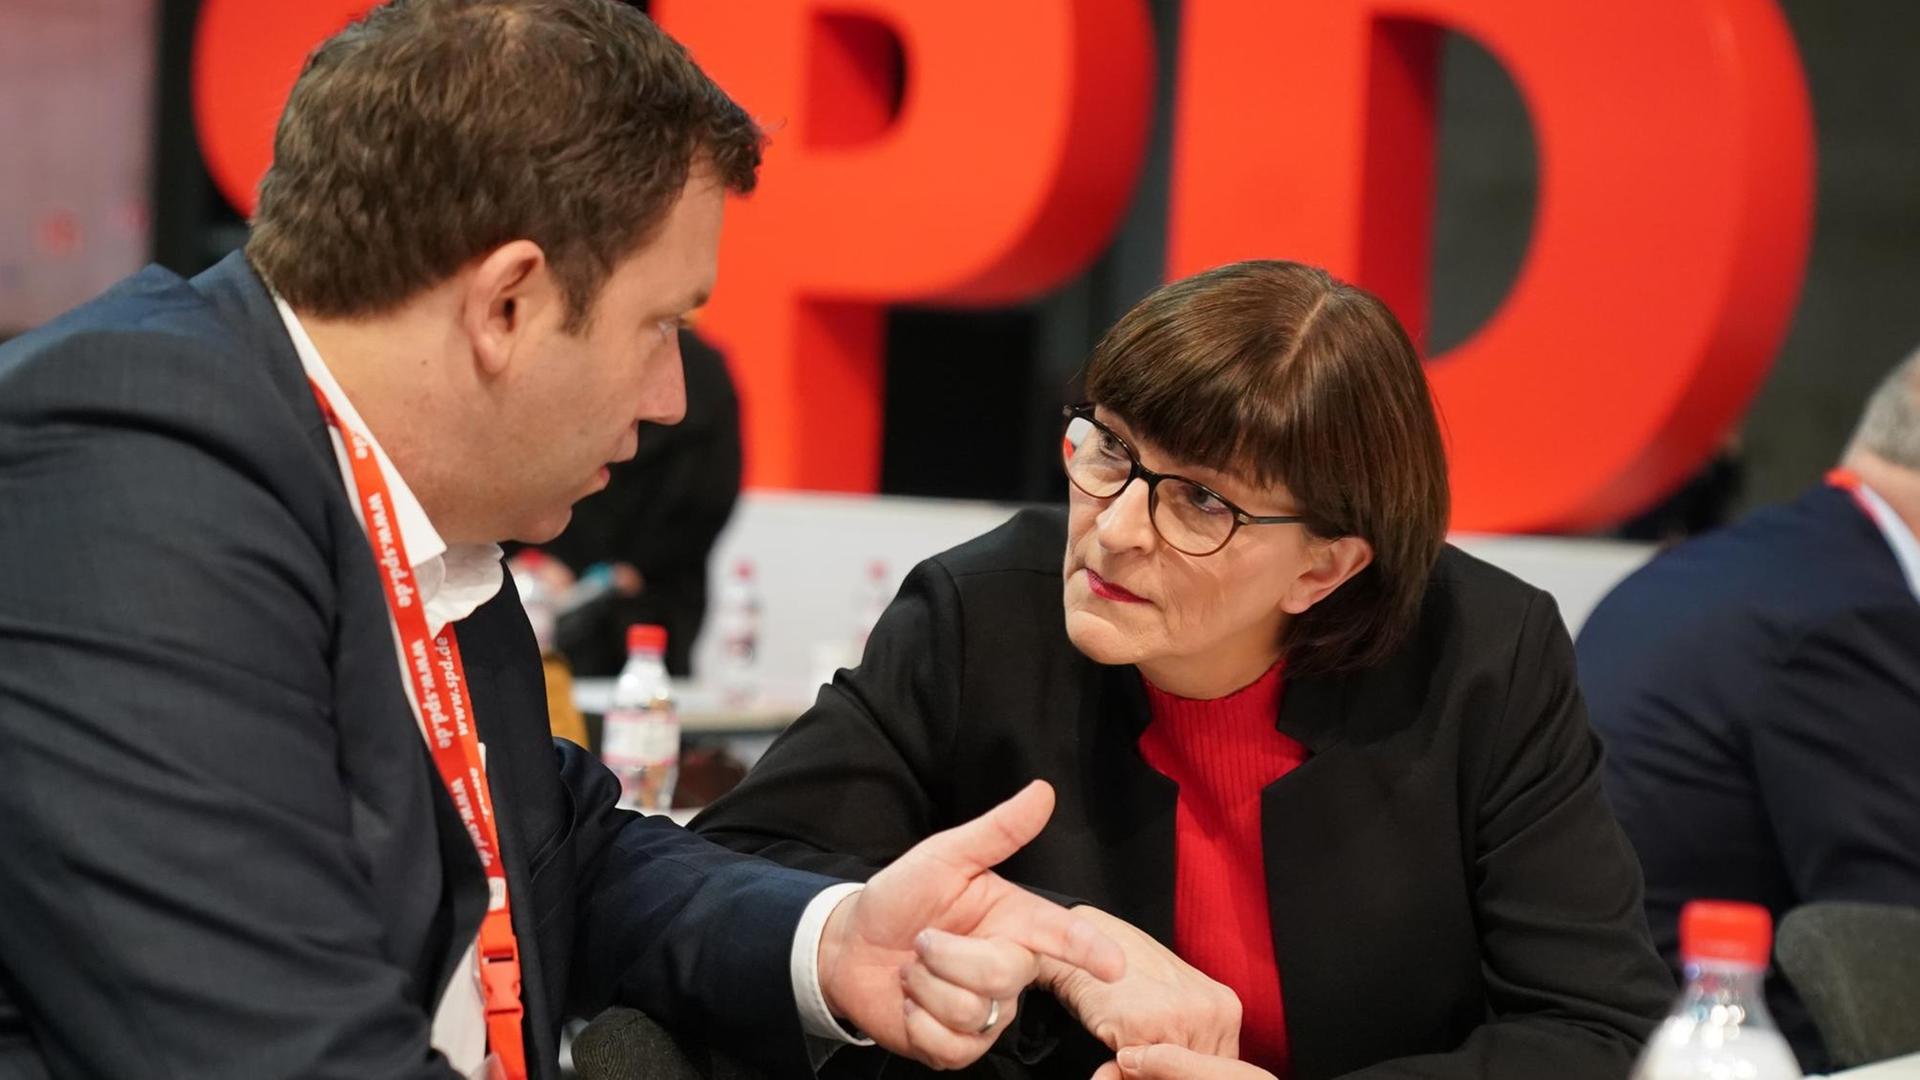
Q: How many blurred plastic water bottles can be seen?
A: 5